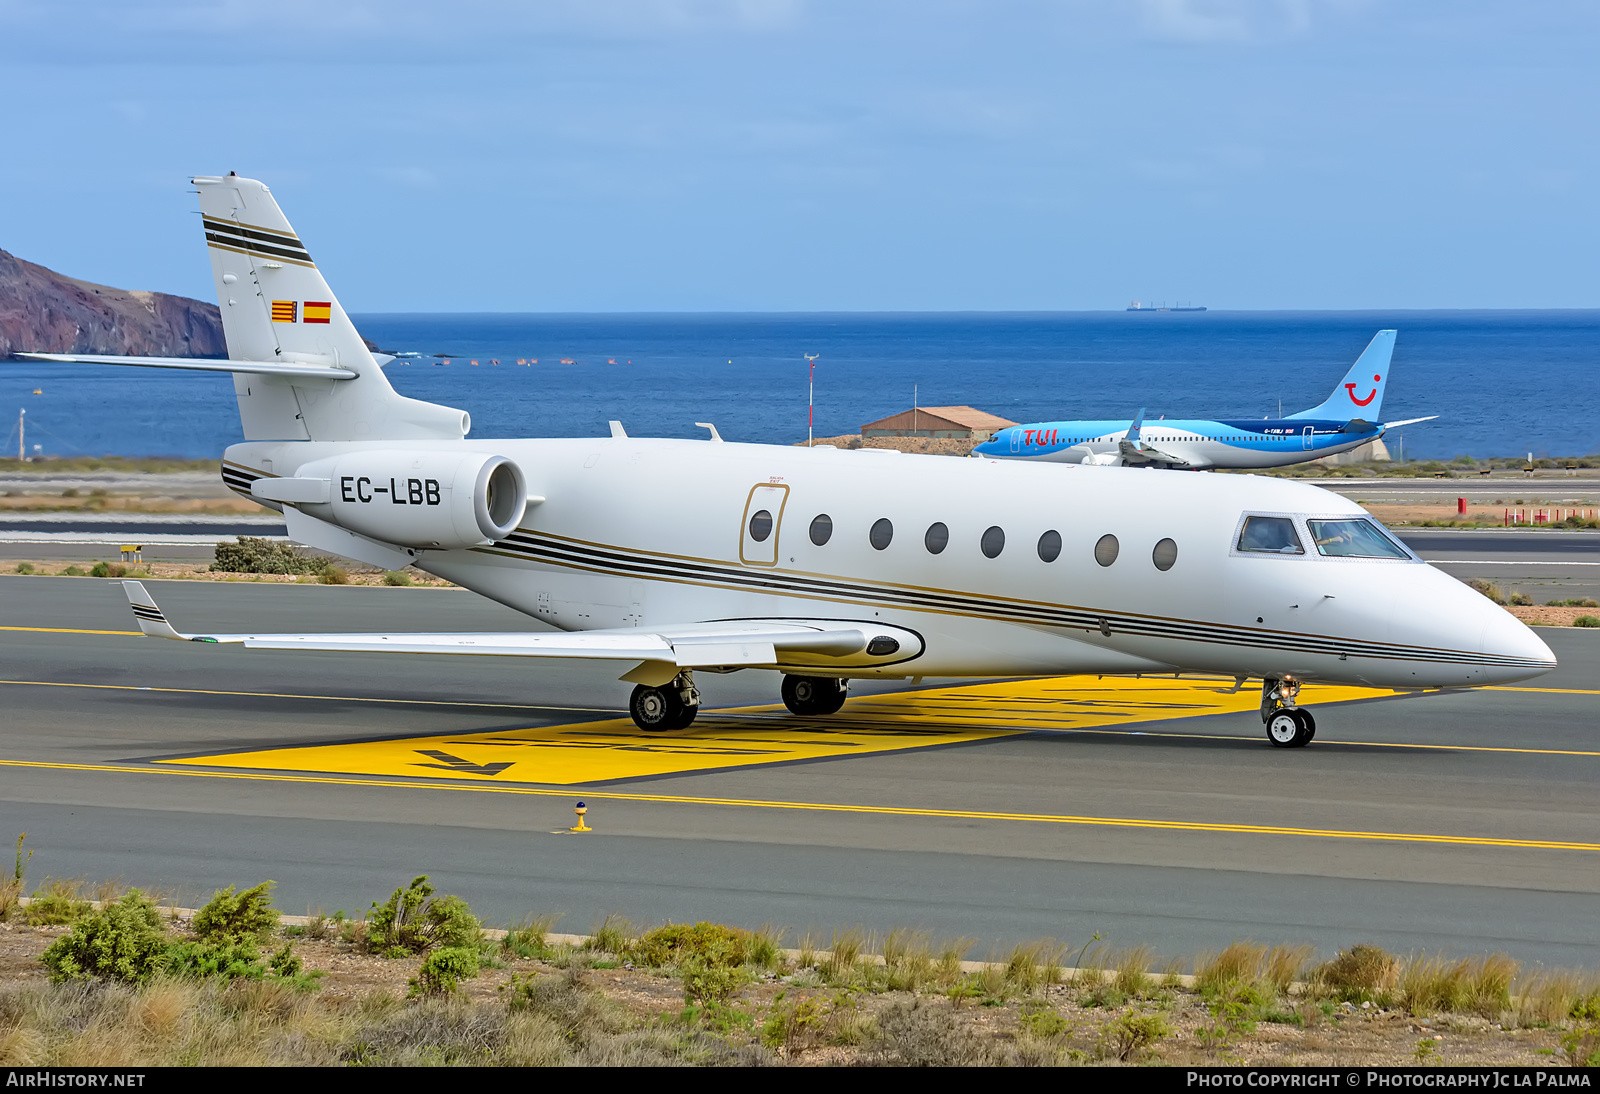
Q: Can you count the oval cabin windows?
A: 8